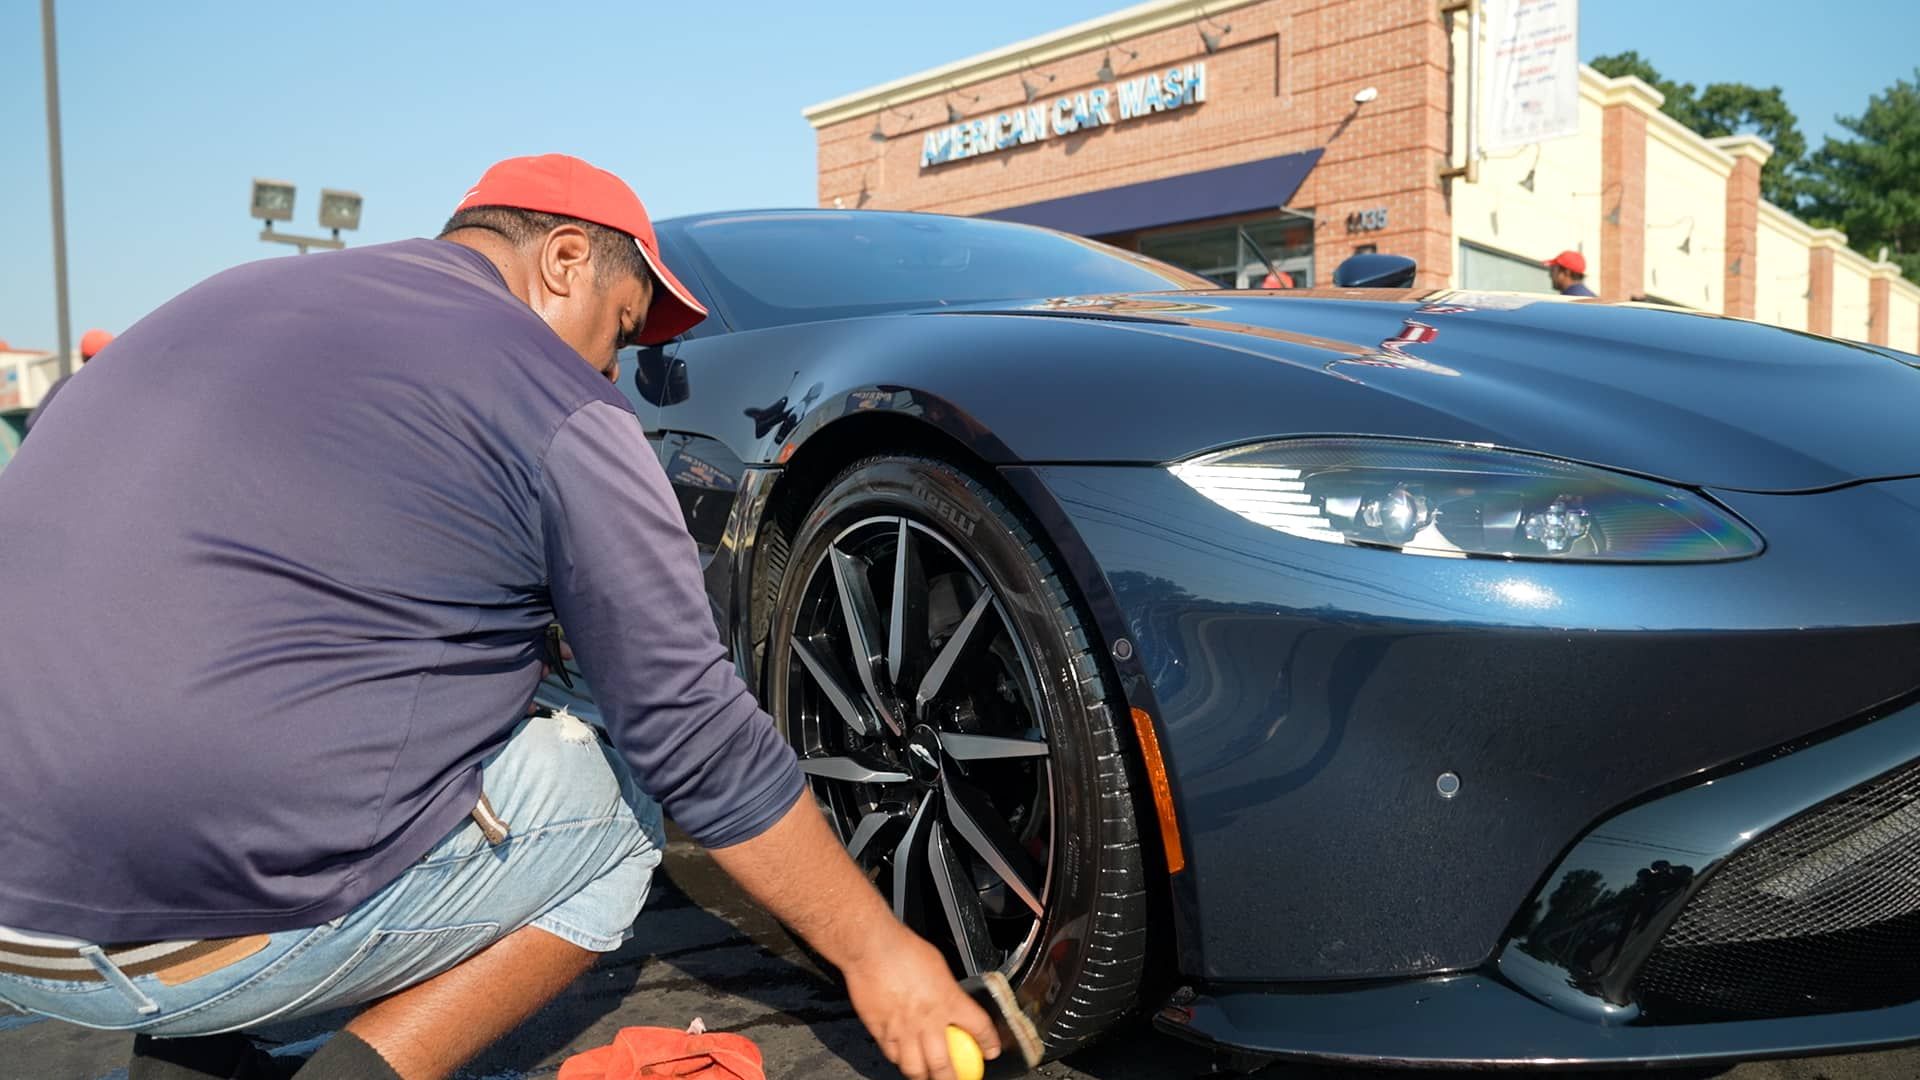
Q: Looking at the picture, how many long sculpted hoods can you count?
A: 1